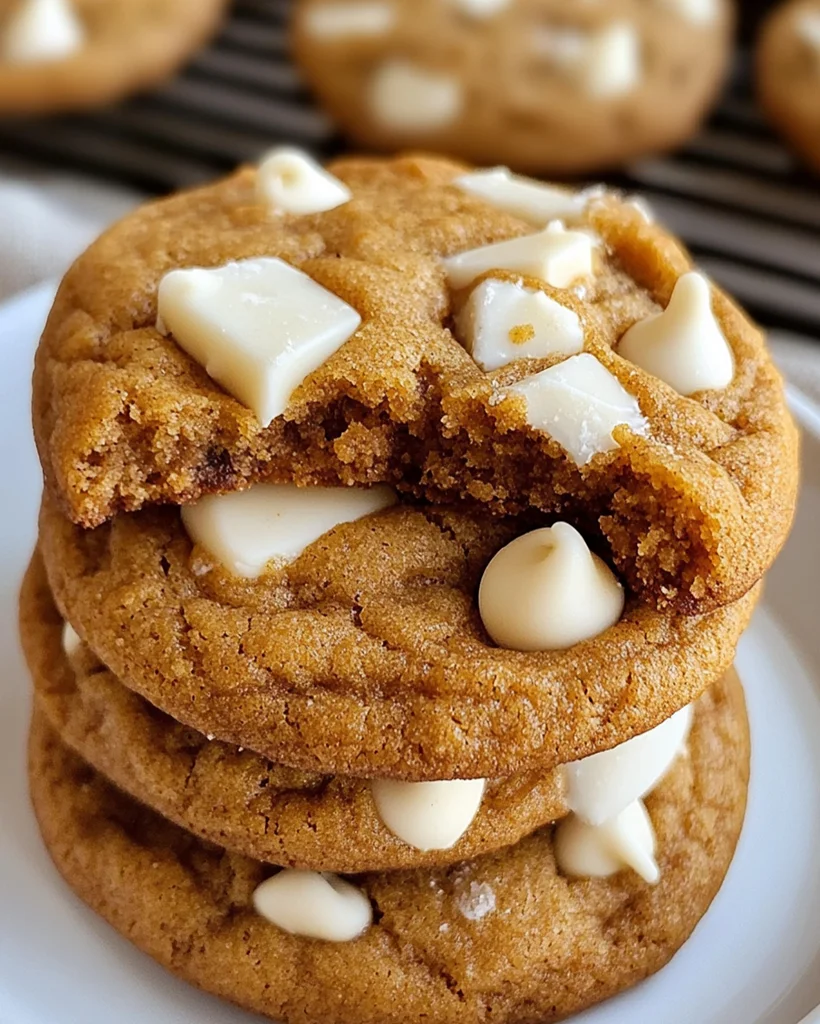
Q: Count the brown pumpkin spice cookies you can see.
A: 7